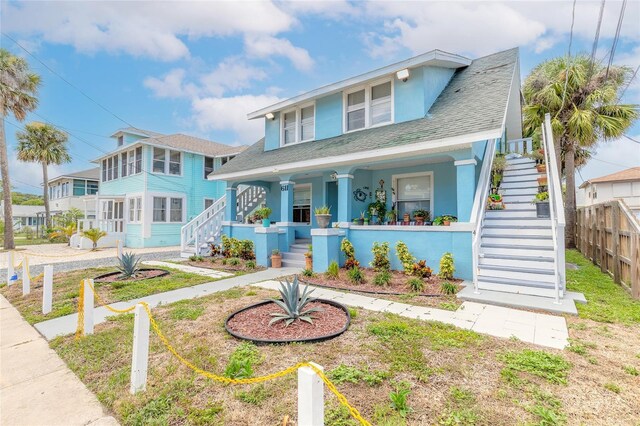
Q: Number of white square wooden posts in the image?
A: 7